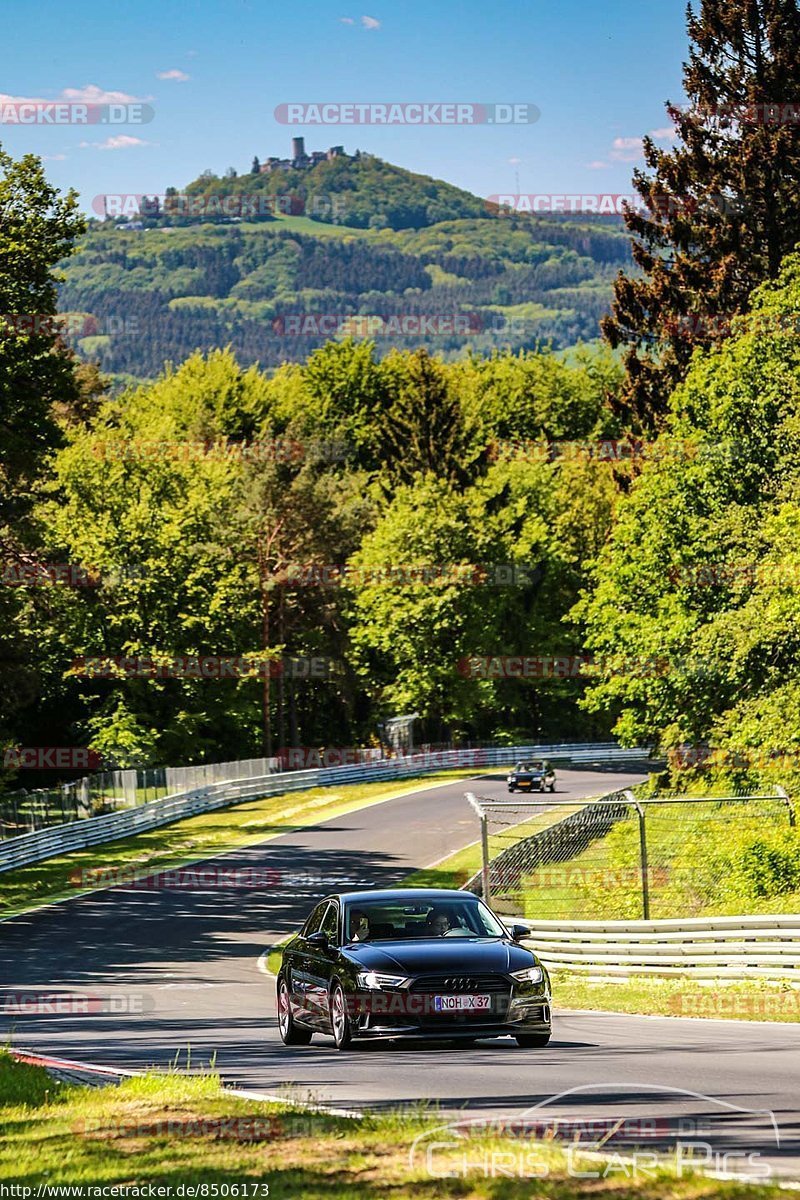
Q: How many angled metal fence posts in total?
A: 3